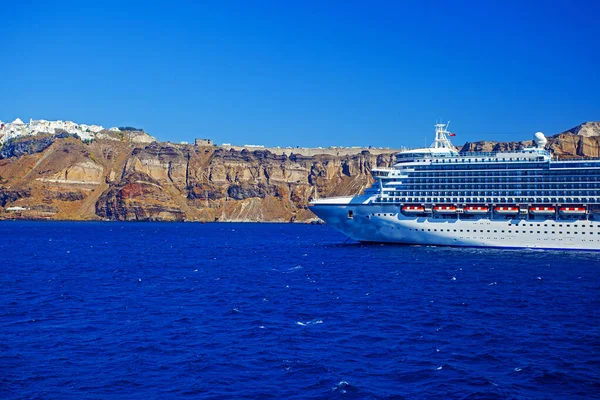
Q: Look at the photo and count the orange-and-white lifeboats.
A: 6